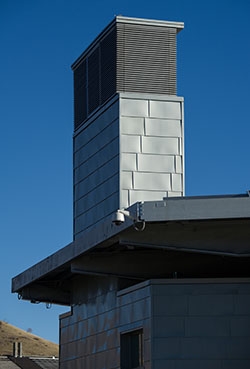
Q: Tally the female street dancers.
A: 0